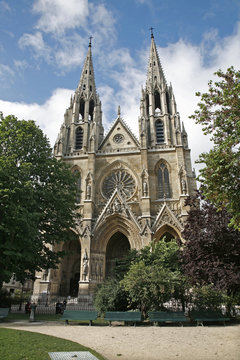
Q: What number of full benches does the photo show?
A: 4